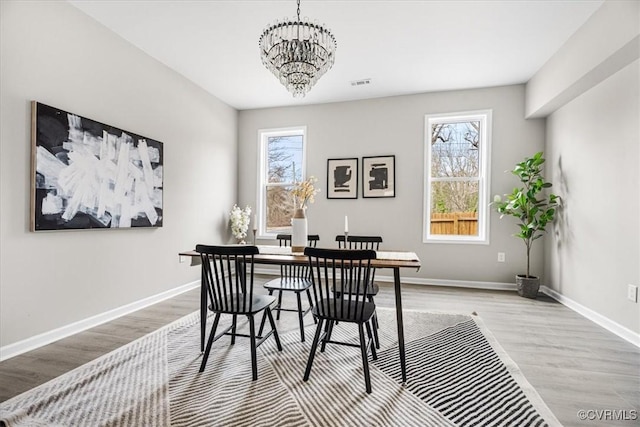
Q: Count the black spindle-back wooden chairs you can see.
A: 4